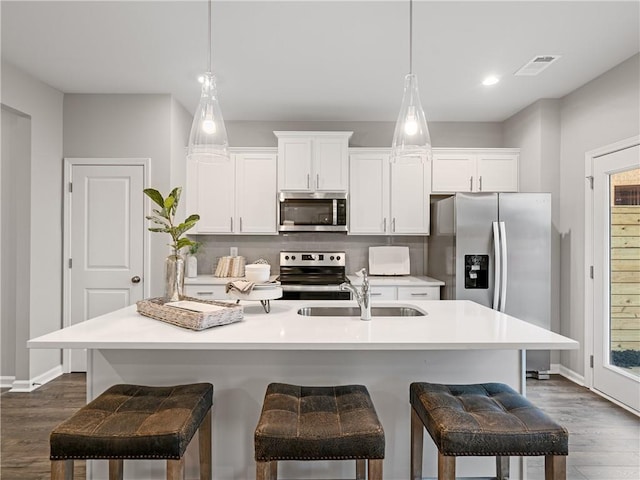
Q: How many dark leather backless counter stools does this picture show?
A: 3